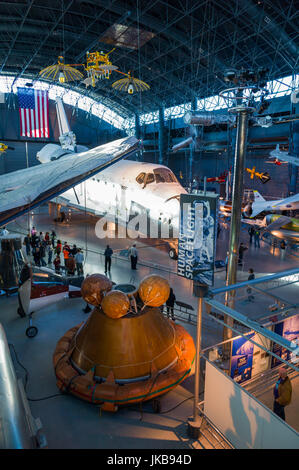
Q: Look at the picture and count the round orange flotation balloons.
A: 3